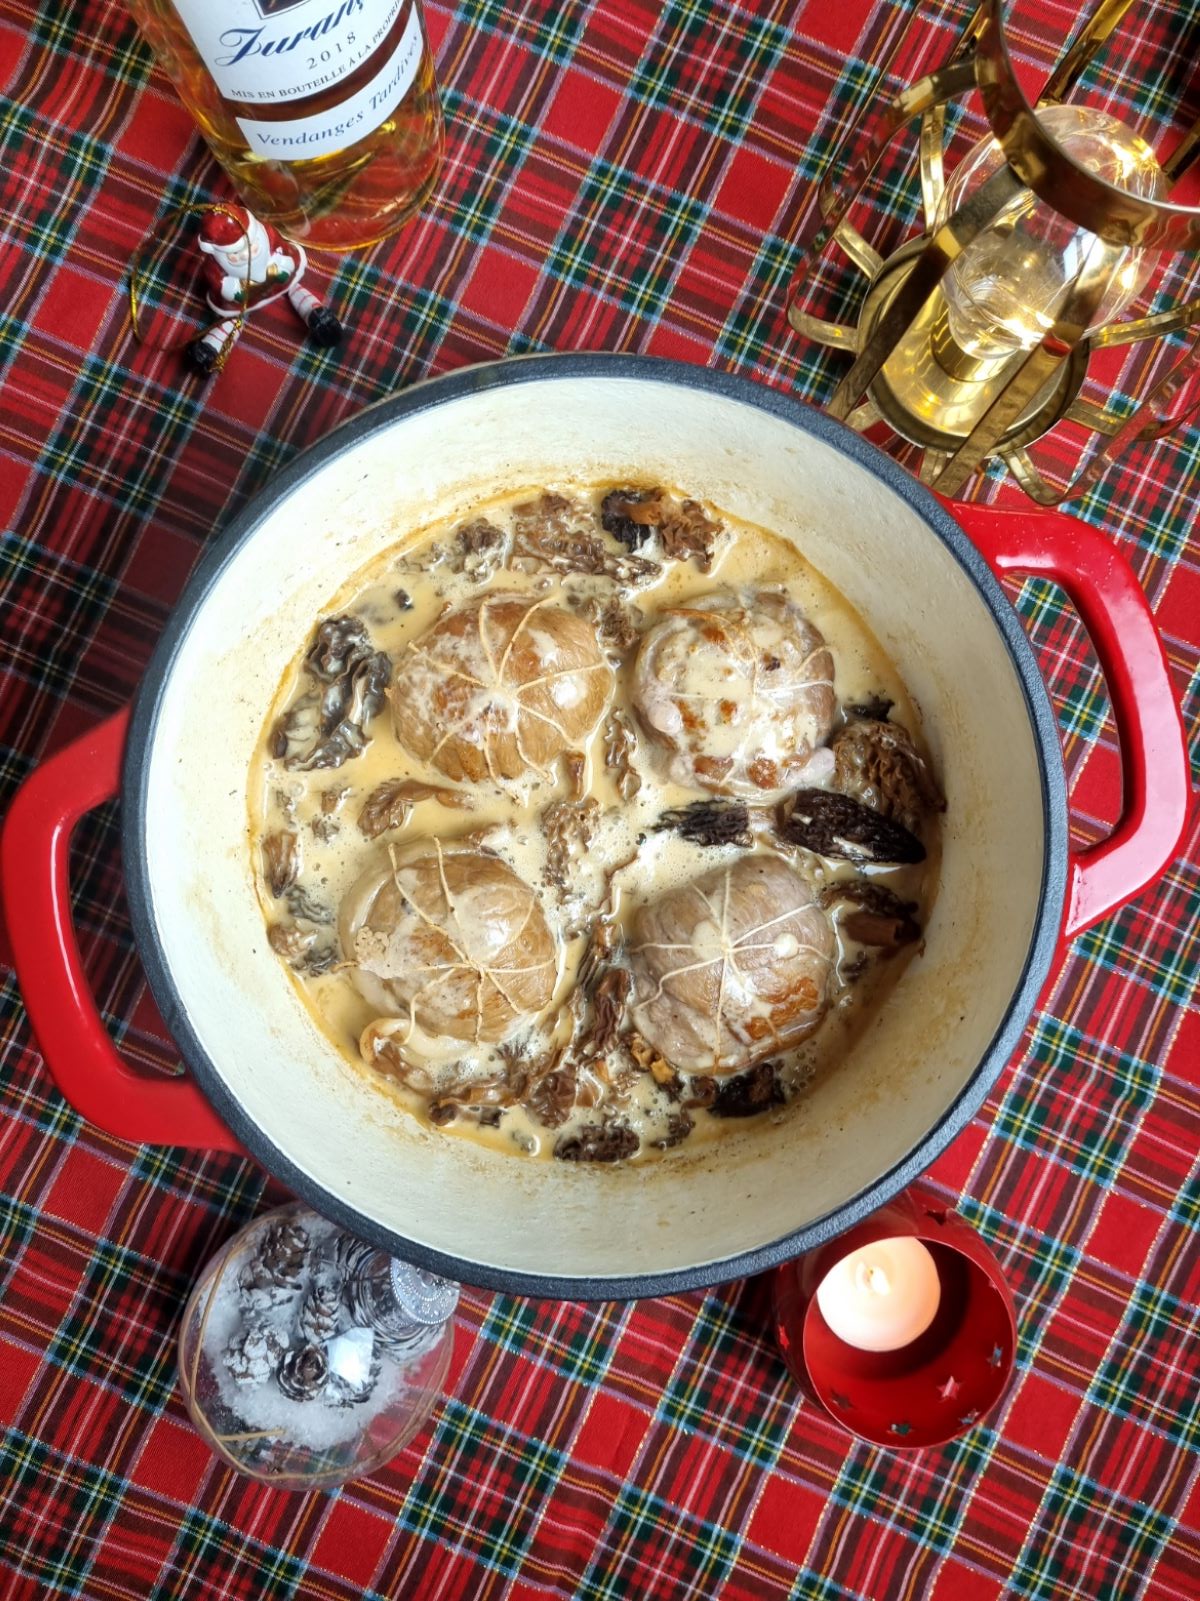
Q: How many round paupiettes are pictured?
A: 4